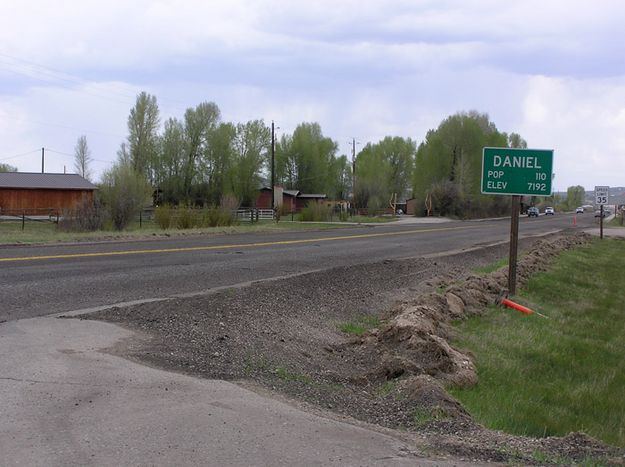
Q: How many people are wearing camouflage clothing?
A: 0